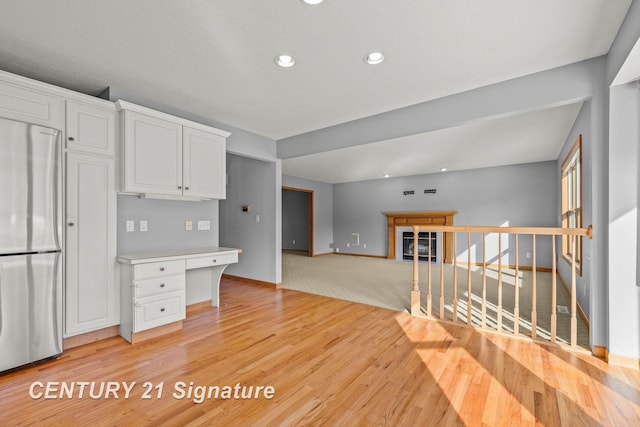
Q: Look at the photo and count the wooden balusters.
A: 10